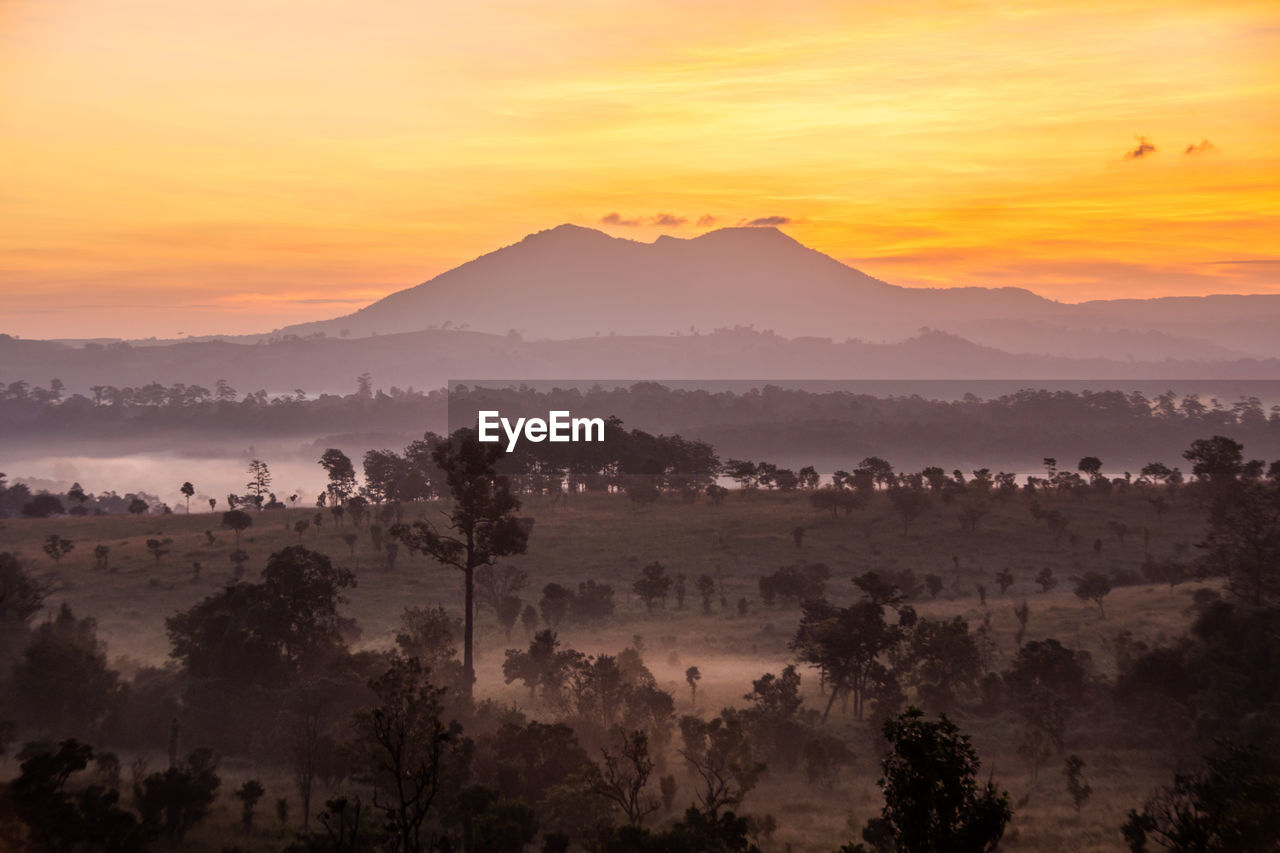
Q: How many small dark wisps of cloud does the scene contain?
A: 6